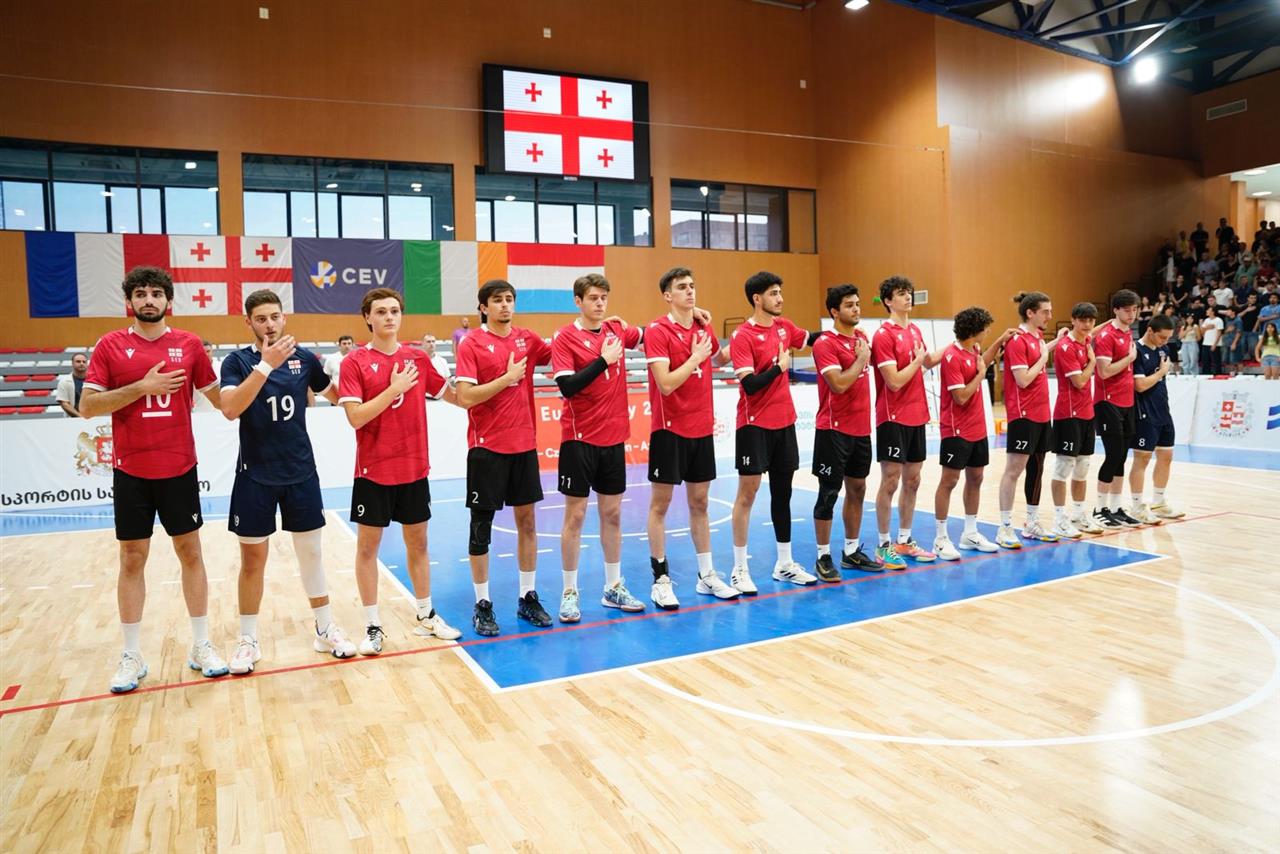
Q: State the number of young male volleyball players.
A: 14